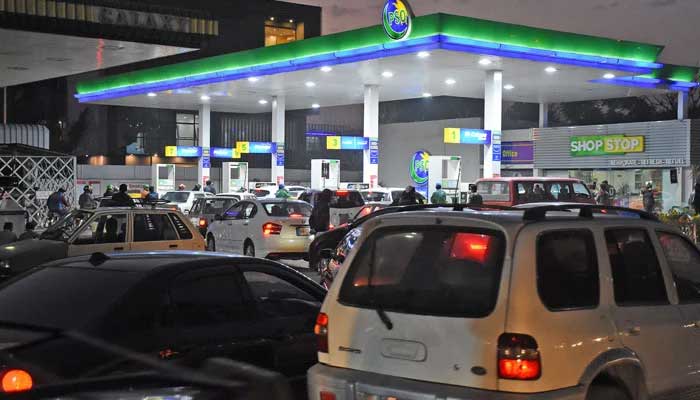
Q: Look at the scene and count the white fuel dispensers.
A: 4